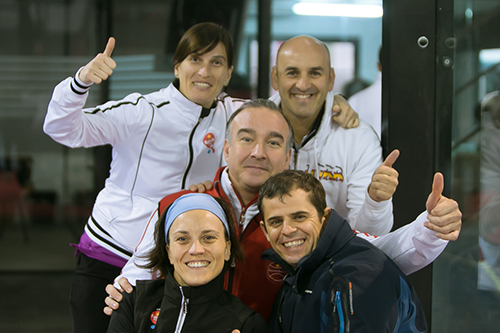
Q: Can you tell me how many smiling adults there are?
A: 5